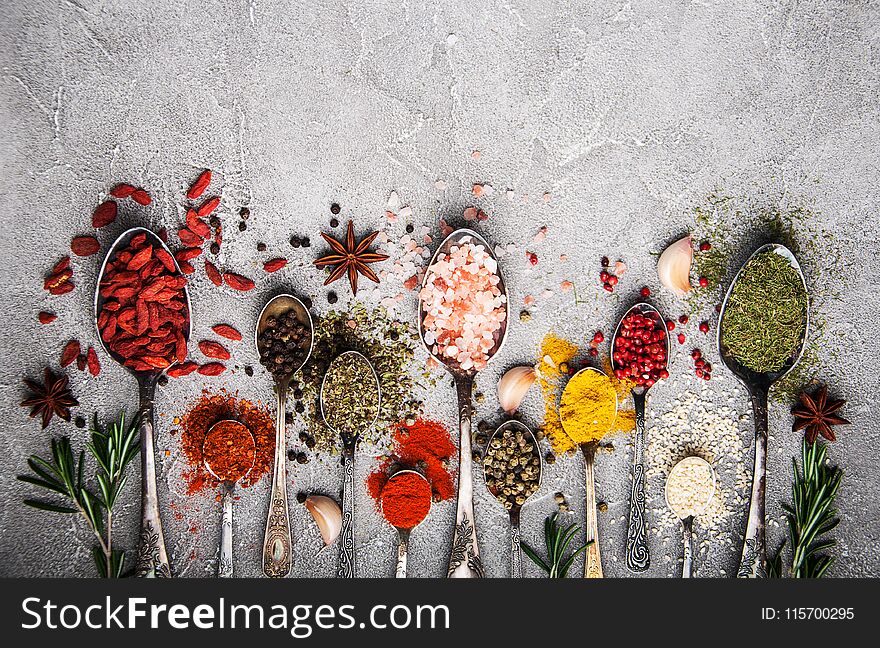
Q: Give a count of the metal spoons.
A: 11